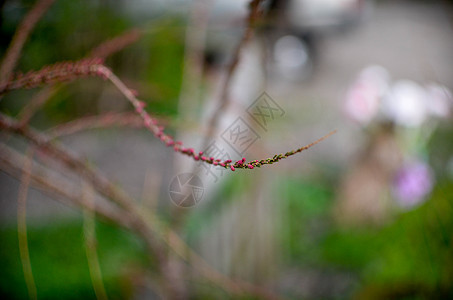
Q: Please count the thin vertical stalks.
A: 2